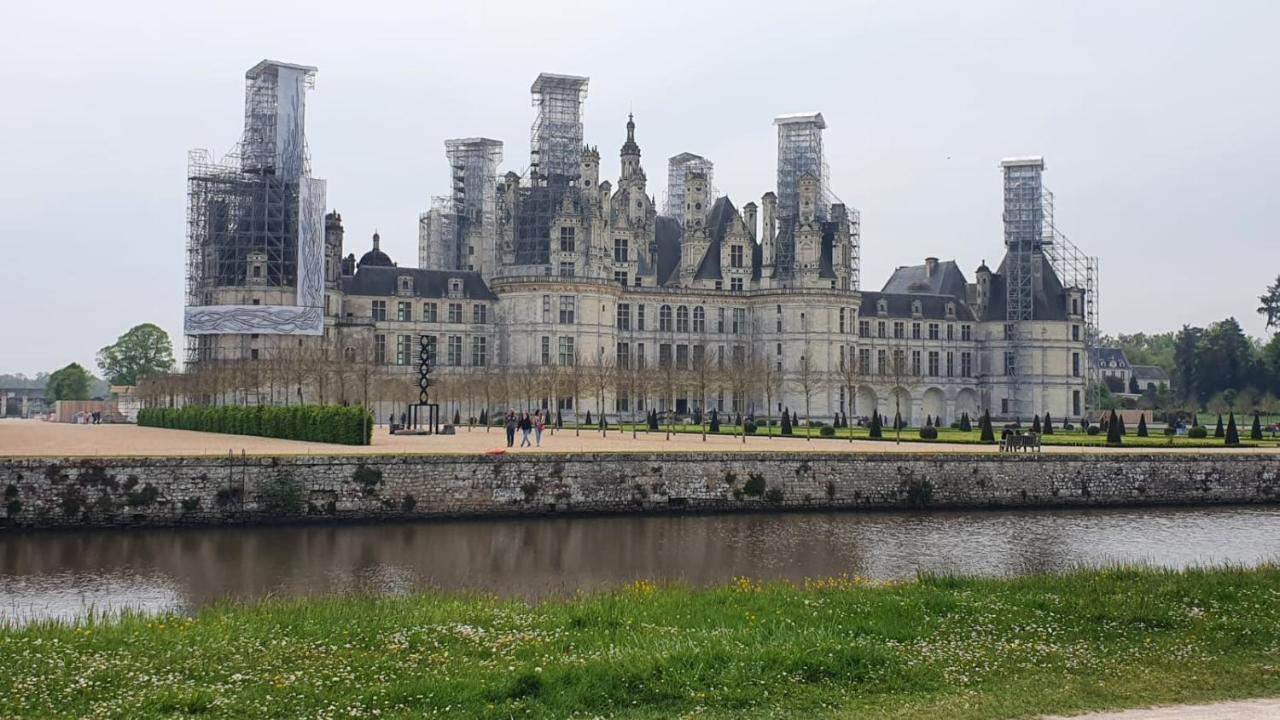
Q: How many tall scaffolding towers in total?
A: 6